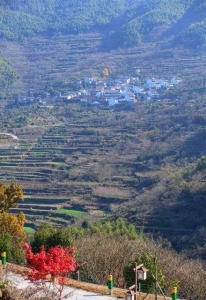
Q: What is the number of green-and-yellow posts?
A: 3